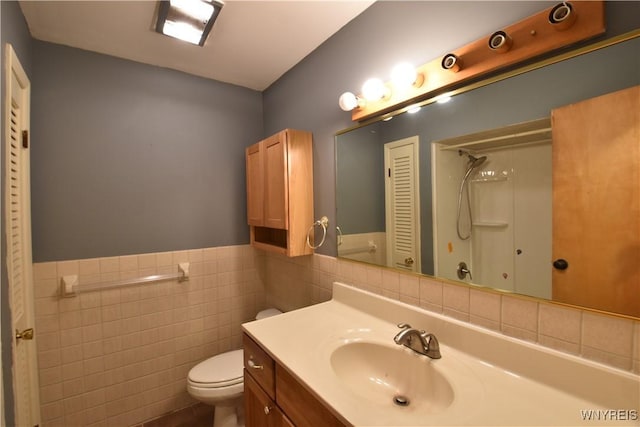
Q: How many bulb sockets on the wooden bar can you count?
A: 6